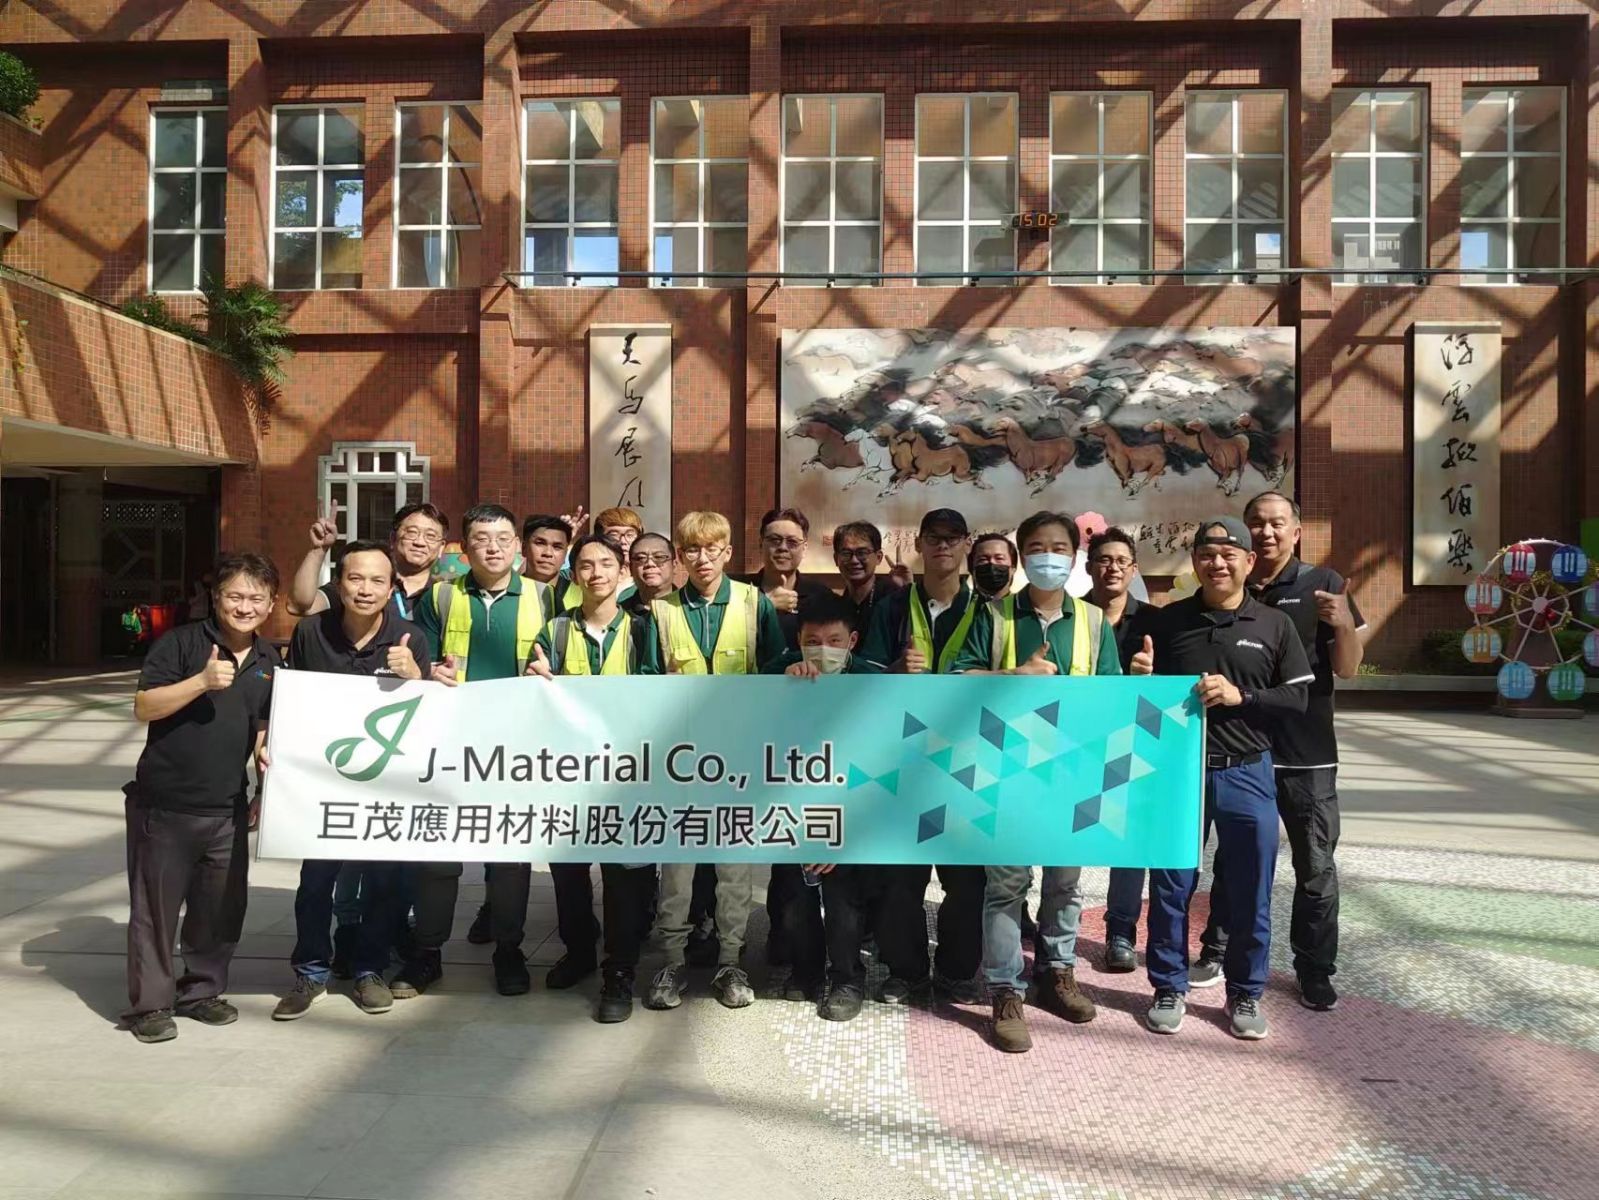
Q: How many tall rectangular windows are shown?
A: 11